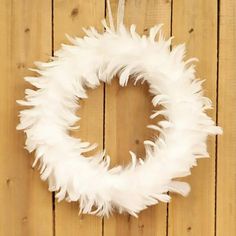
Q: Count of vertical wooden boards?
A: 5